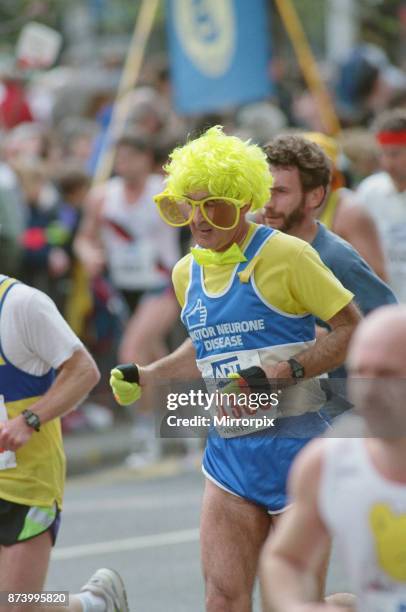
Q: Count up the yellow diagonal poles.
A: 2